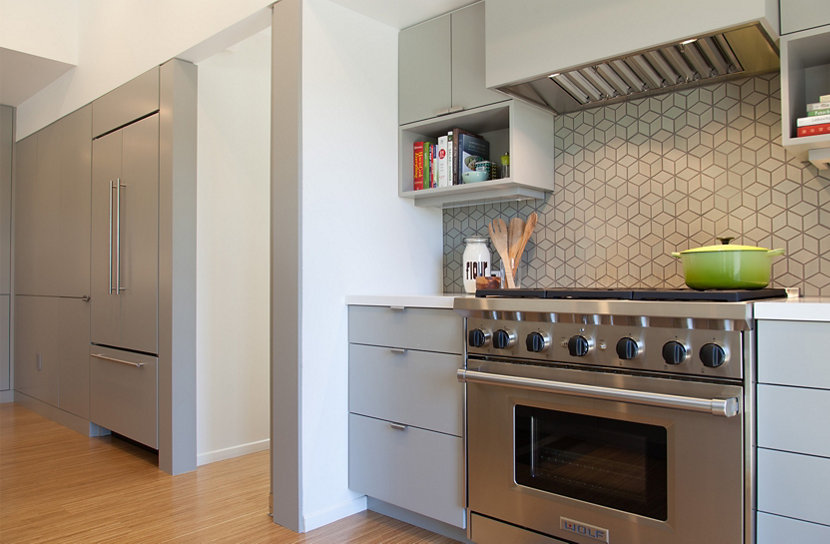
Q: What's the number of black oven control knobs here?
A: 7